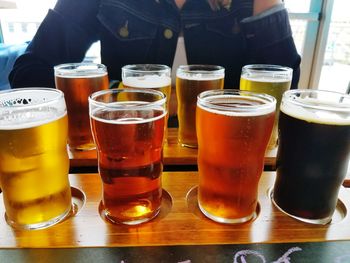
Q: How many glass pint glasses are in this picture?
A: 8